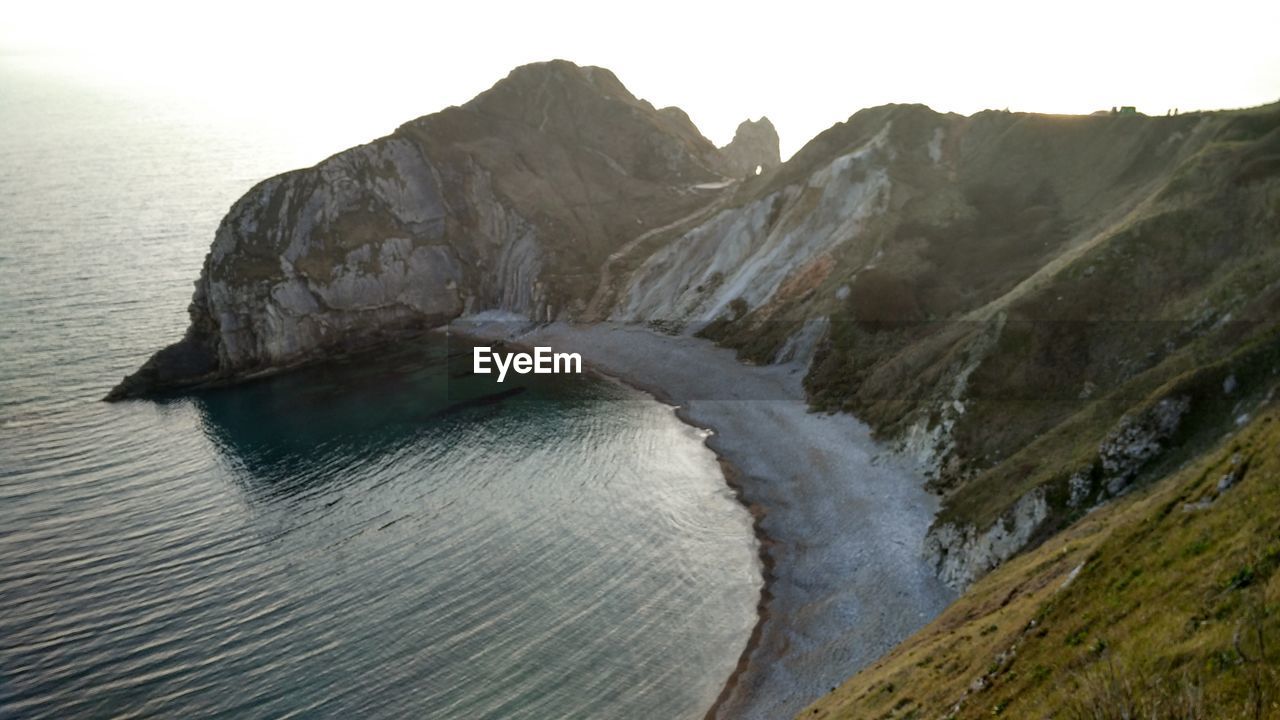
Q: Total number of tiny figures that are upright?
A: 2